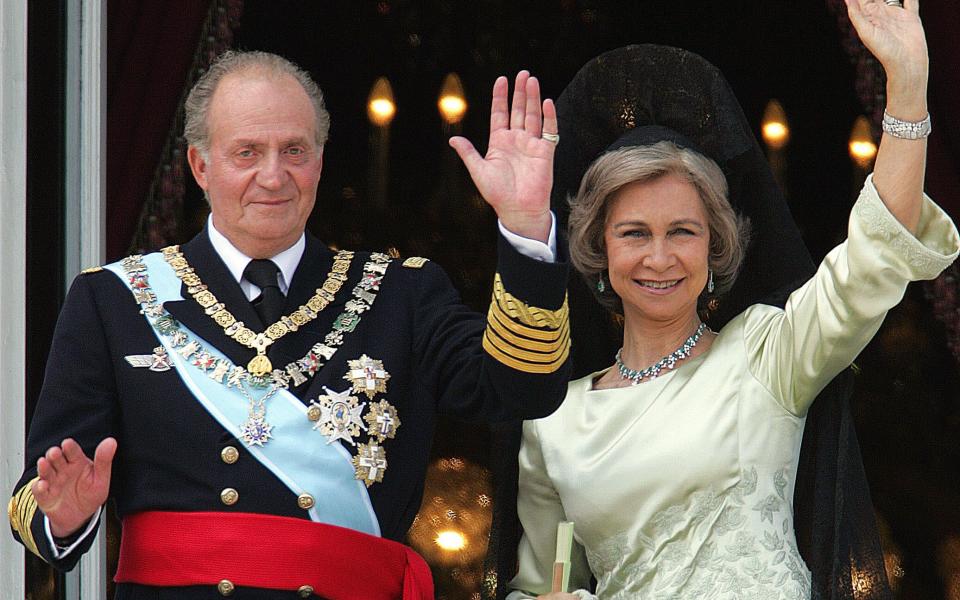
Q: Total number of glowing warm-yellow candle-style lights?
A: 4